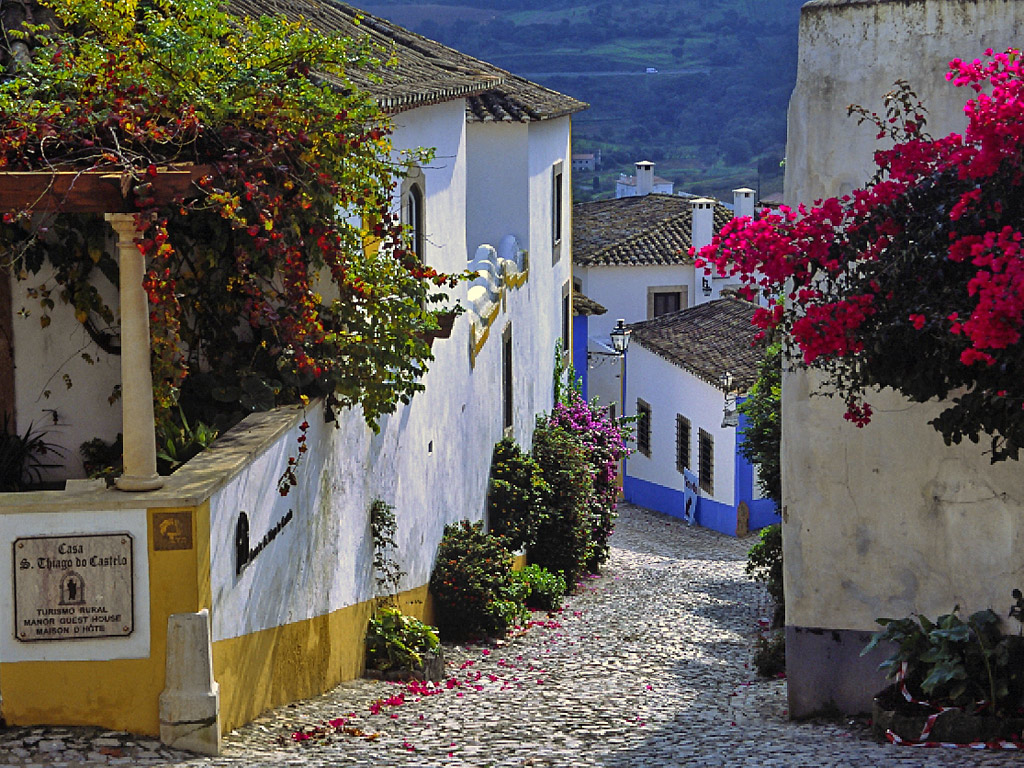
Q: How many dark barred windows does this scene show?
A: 3